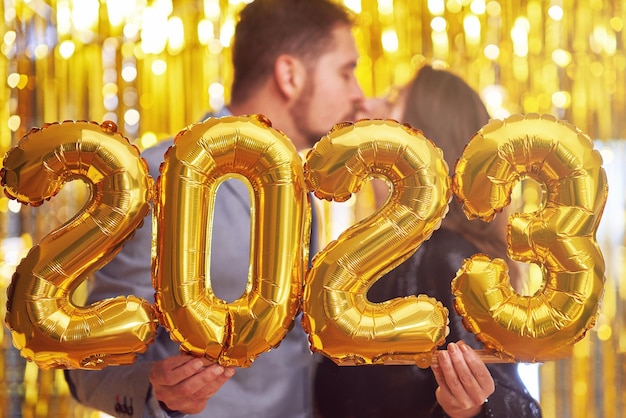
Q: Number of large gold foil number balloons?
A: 4